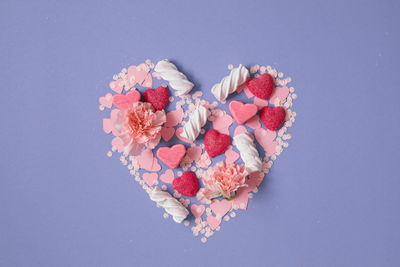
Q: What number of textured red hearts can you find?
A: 5